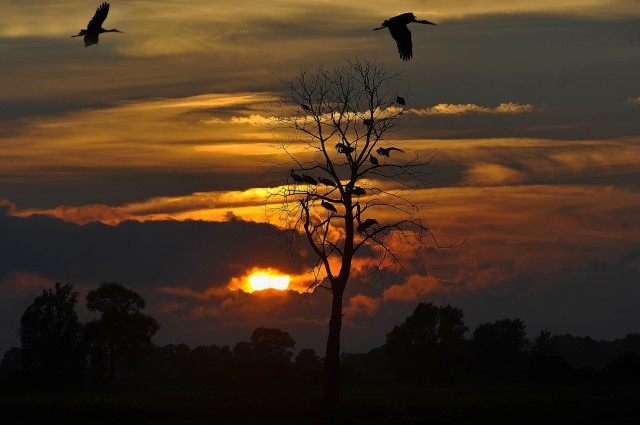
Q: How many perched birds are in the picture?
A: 12